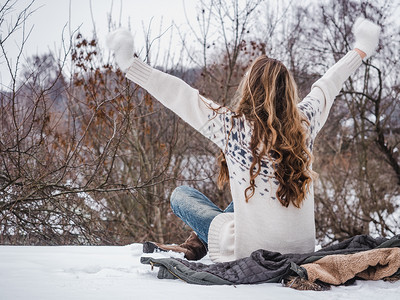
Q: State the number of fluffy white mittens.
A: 2